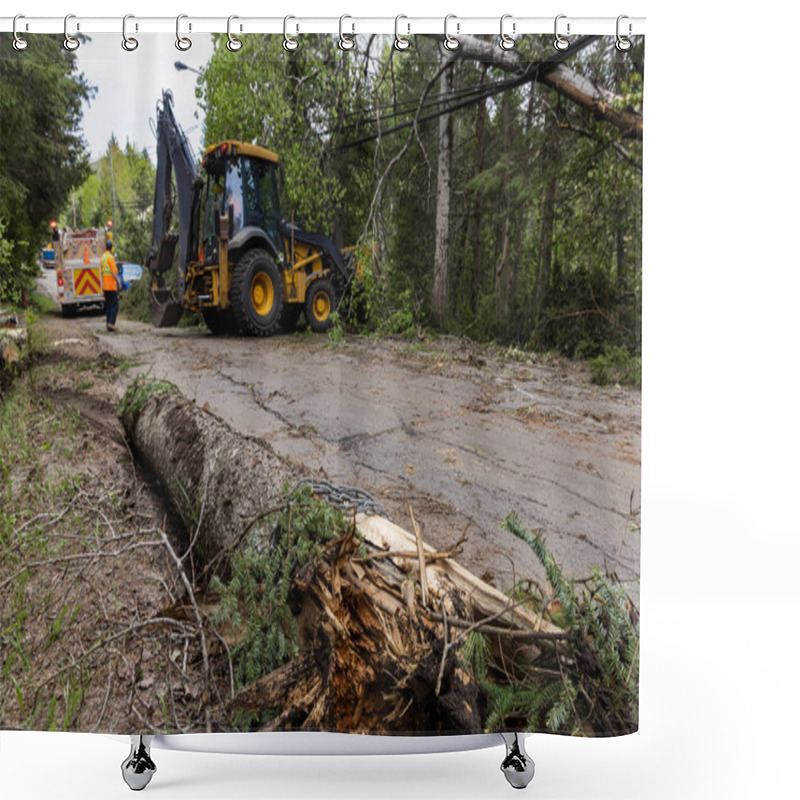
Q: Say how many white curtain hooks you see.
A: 12